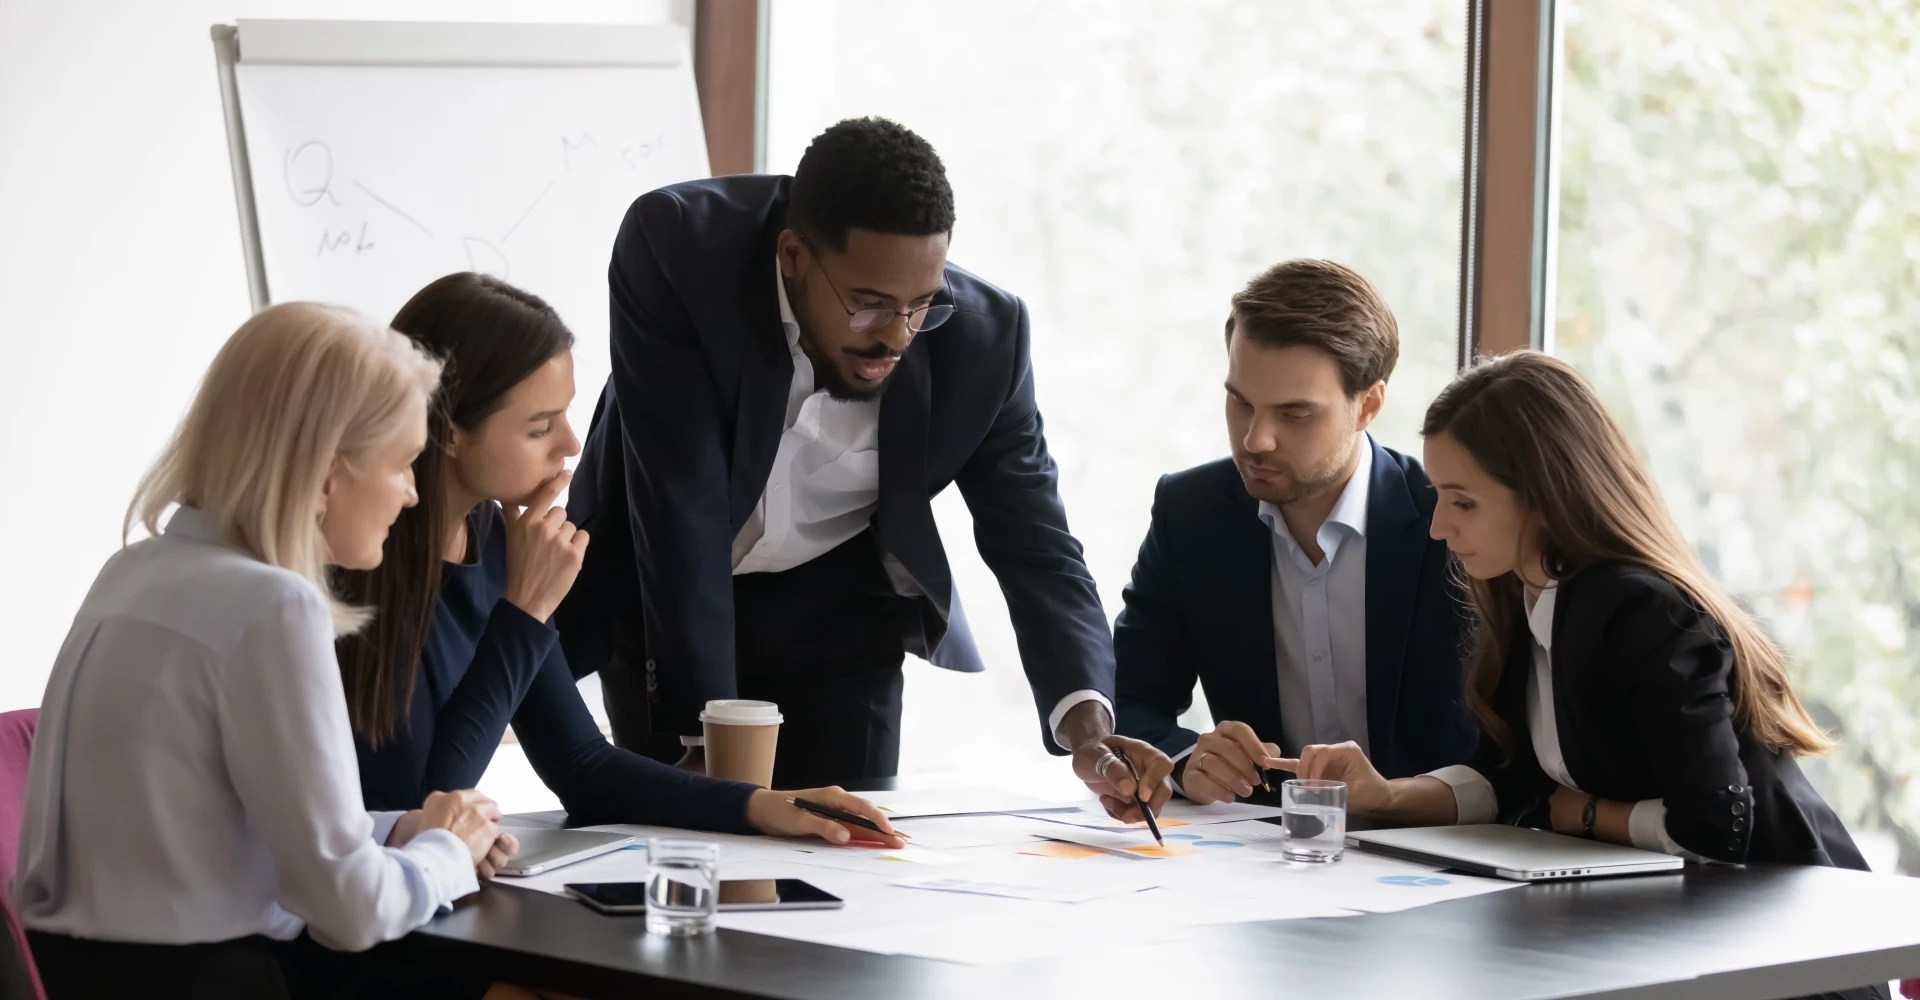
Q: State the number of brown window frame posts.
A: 2